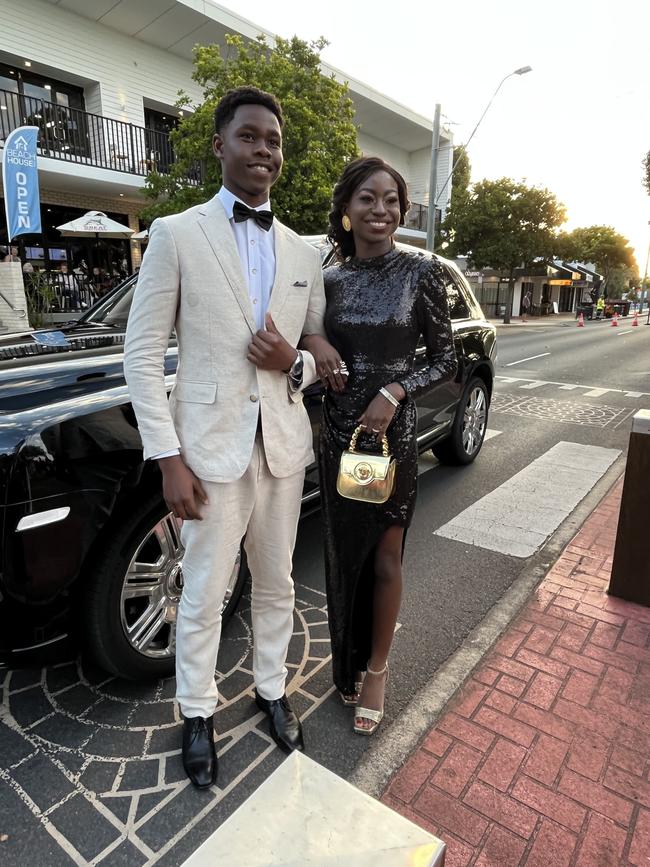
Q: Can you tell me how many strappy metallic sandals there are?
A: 2